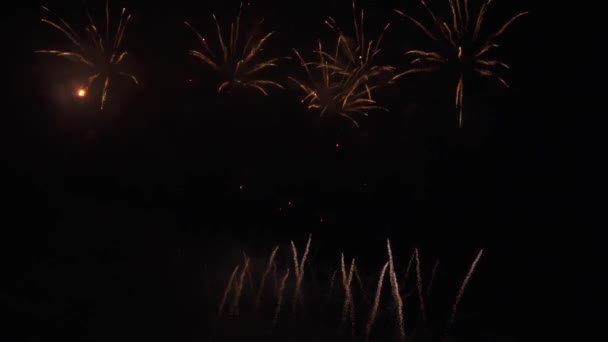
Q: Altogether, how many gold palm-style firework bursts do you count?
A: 4